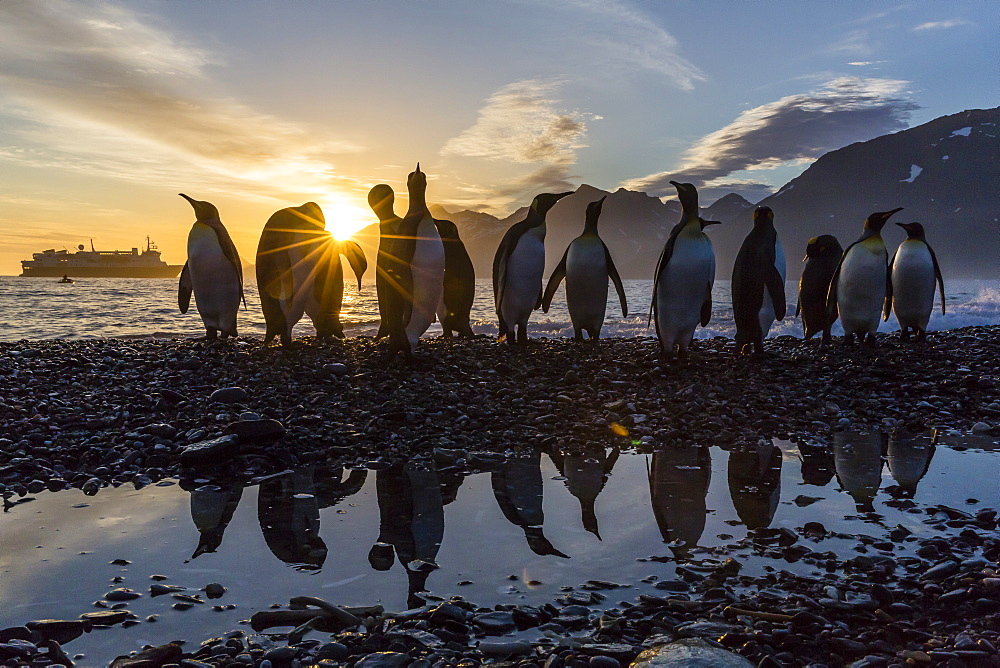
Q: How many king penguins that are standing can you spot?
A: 14